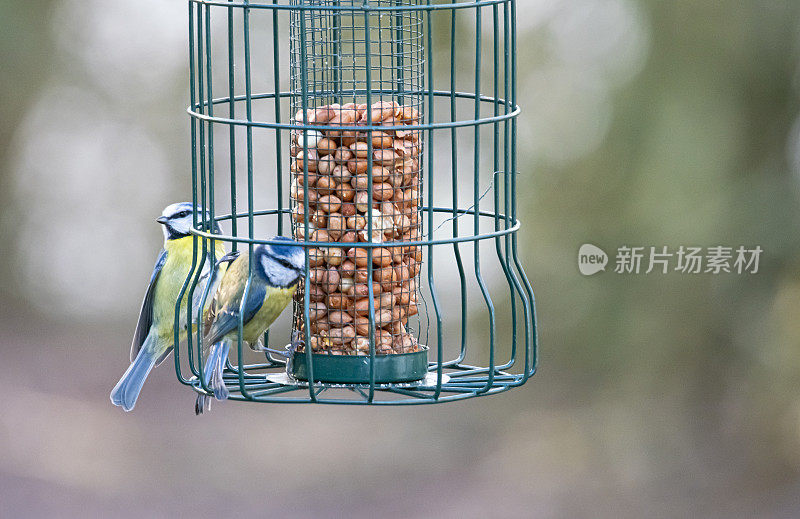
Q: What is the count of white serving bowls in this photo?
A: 0